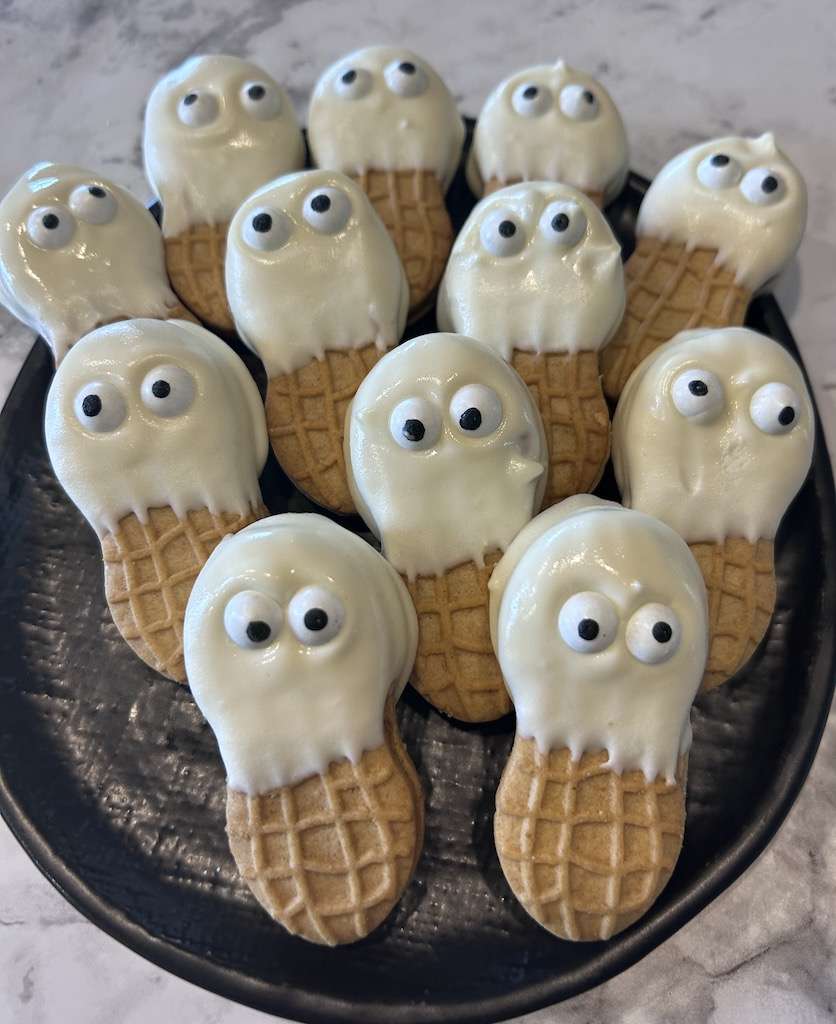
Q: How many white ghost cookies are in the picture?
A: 12